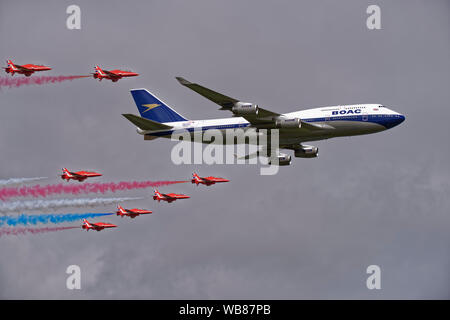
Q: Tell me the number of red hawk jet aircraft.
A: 7